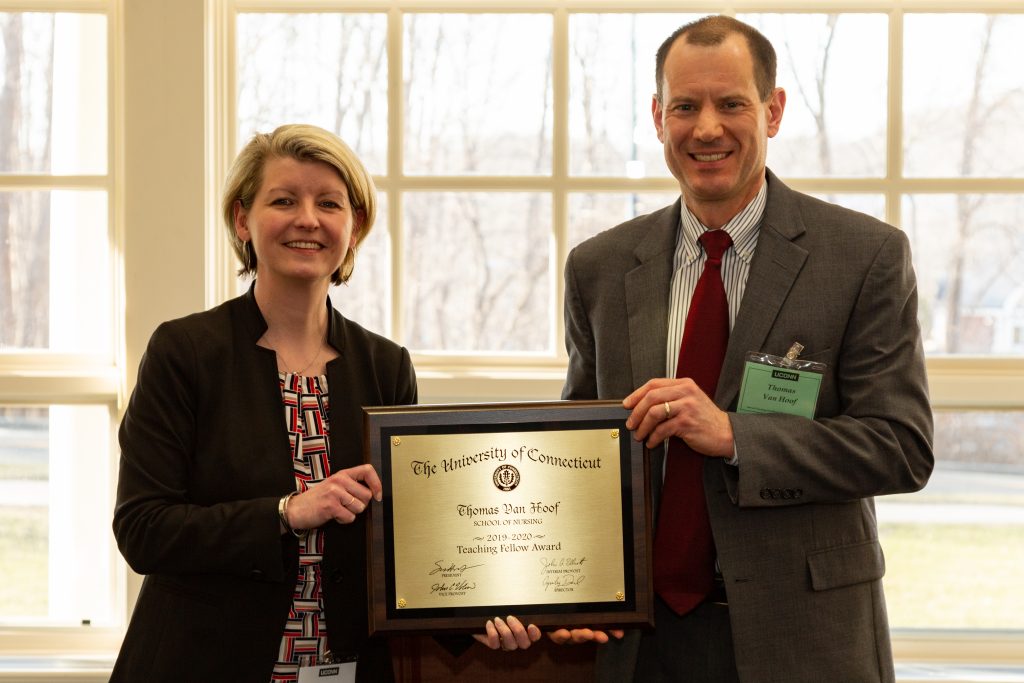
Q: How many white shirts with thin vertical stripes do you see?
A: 1